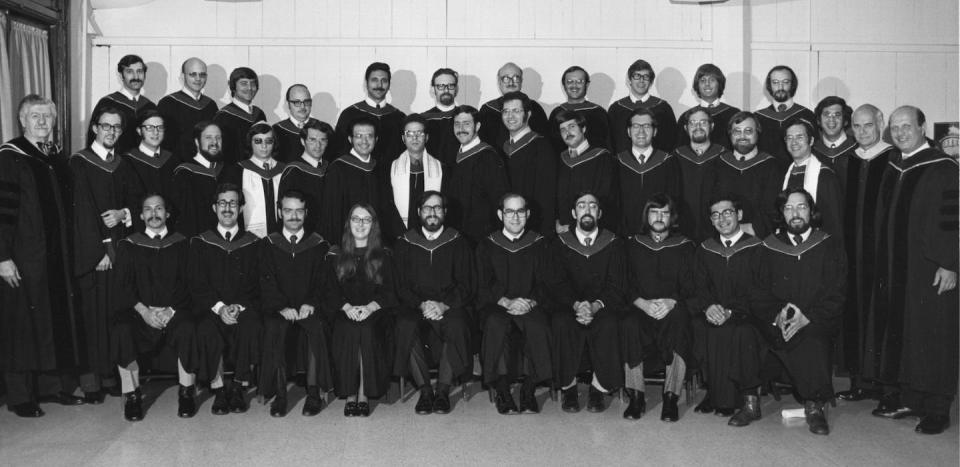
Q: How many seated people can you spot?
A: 10